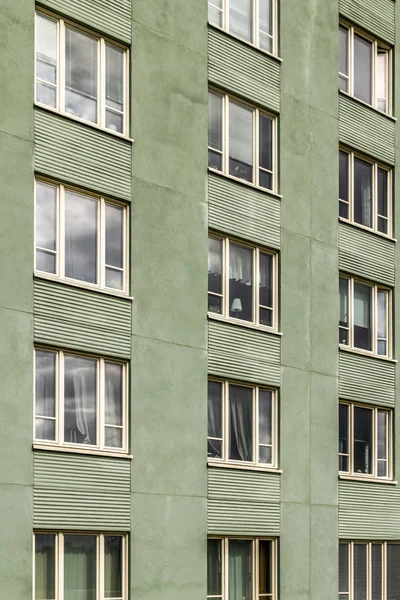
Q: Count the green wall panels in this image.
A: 13